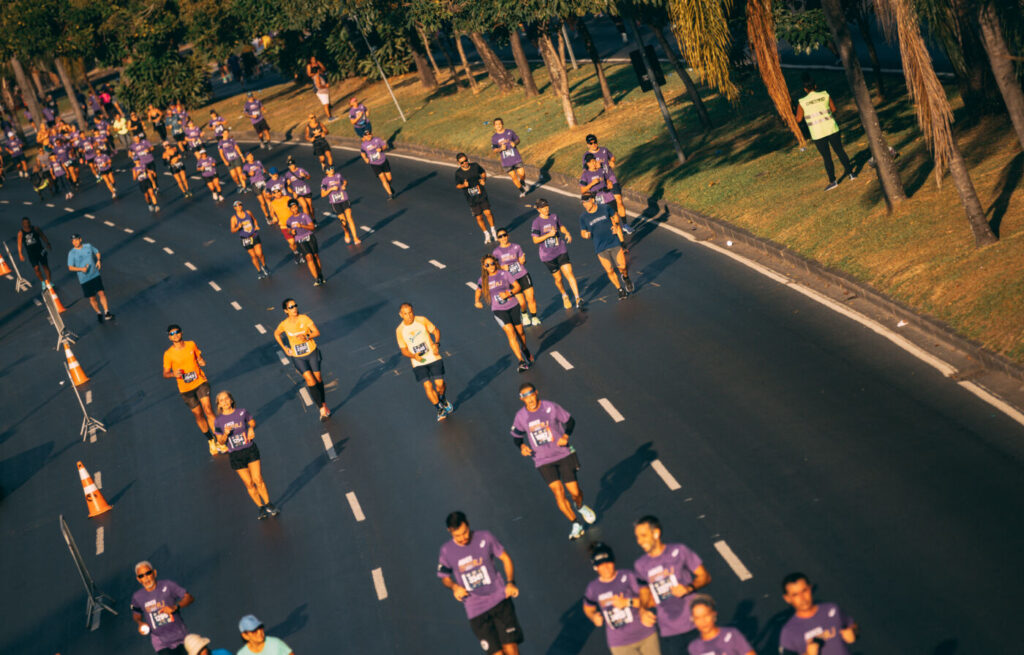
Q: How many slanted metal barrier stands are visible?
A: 4